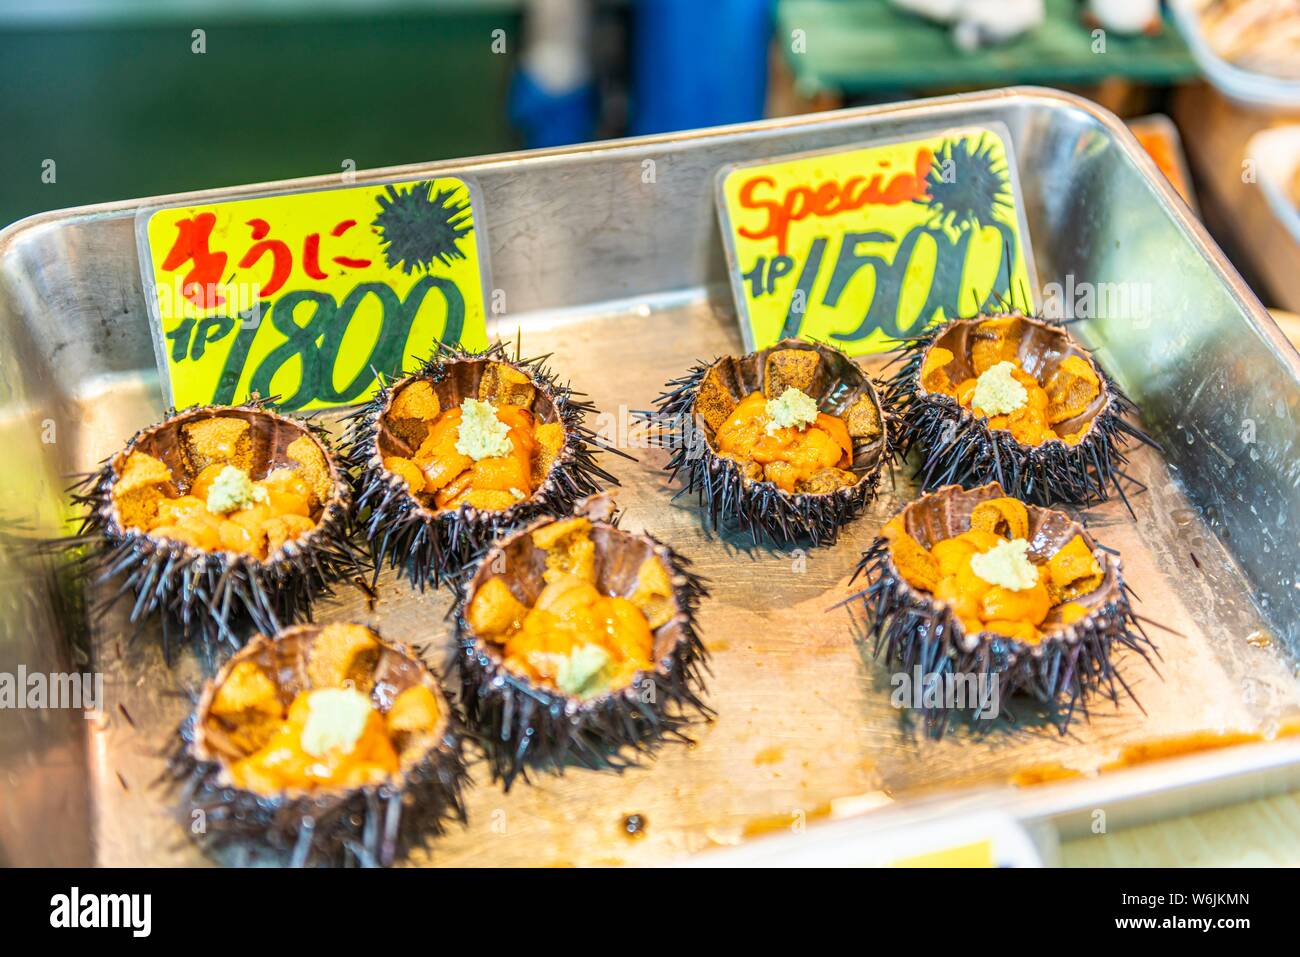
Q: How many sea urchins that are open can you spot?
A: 7